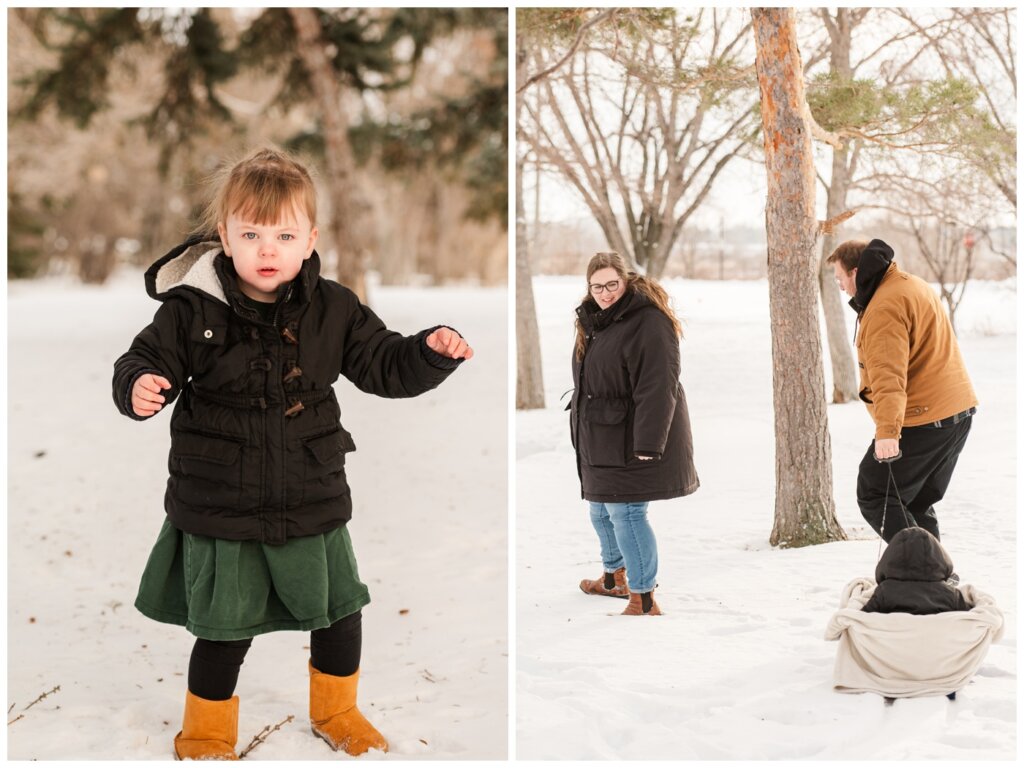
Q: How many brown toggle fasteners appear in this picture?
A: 3